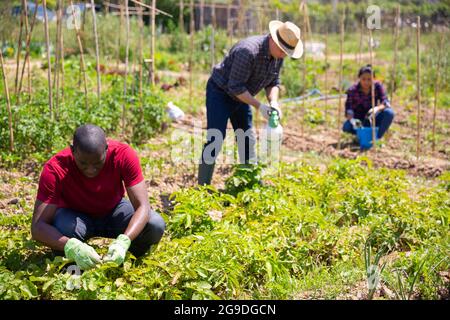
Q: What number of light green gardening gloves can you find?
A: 2